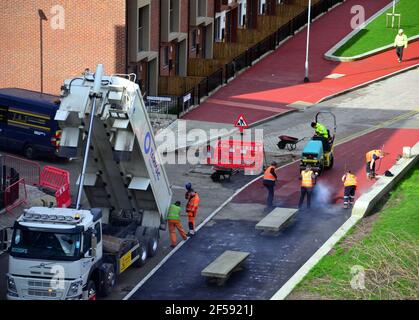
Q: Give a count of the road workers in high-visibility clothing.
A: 8